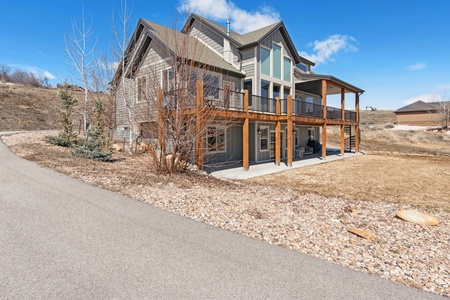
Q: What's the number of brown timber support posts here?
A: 8